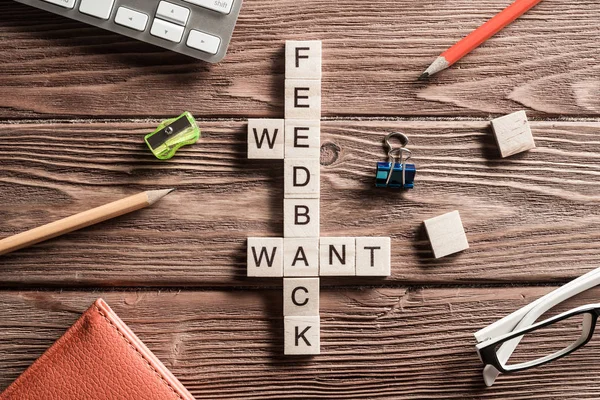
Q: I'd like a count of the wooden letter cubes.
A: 12